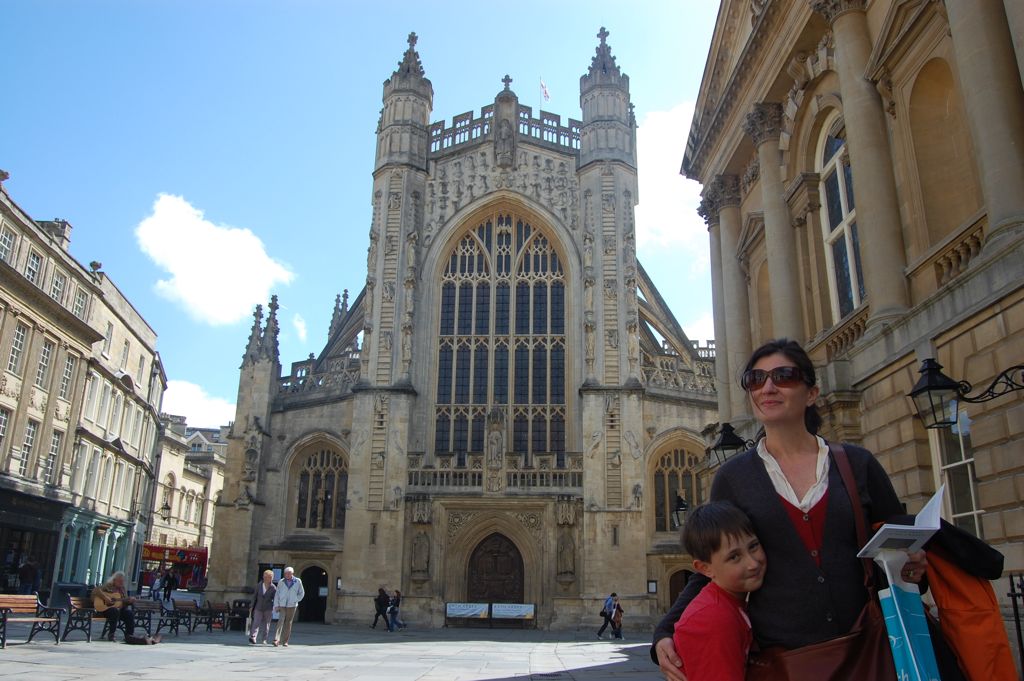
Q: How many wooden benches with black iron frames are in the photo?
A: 5